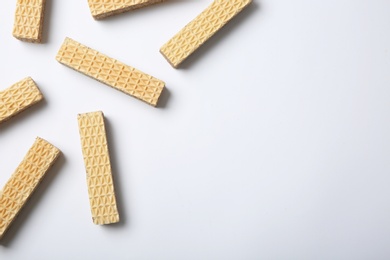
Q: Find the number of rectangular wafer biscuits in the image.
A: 7